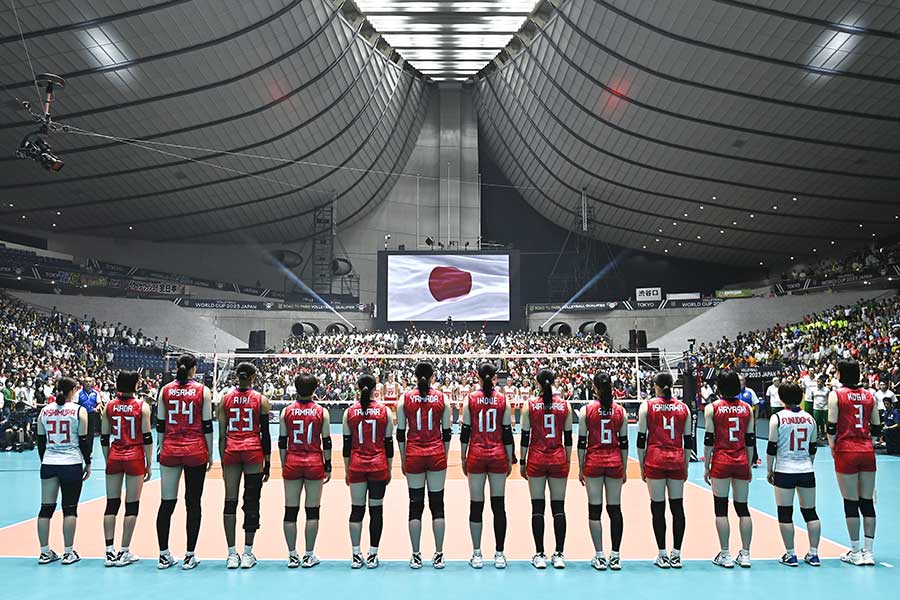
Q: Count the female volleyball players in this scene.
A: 14